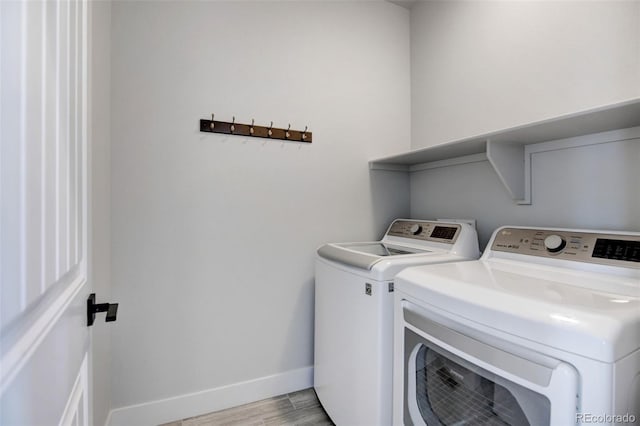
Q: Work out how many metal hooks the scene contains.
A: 6